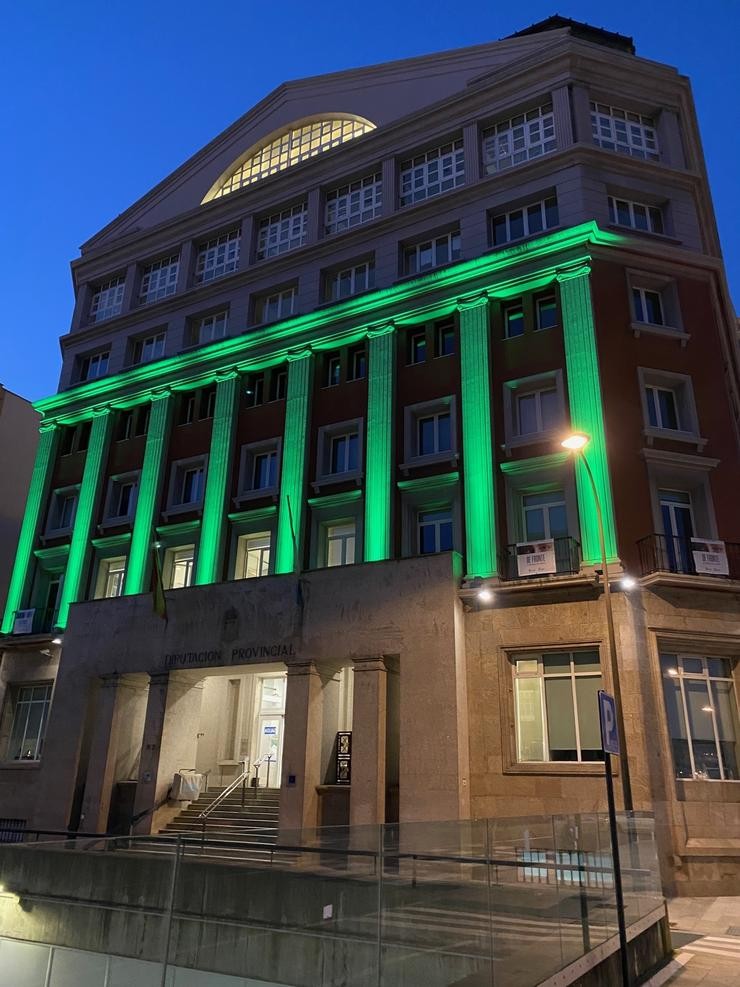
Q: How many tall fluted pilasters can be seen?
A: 8